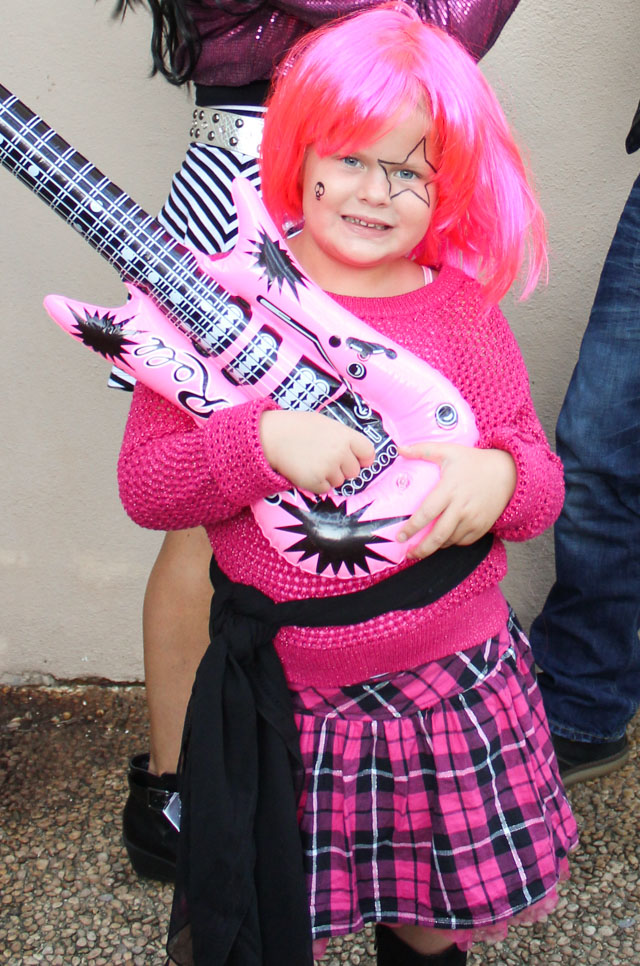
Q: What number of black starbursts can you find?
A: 3